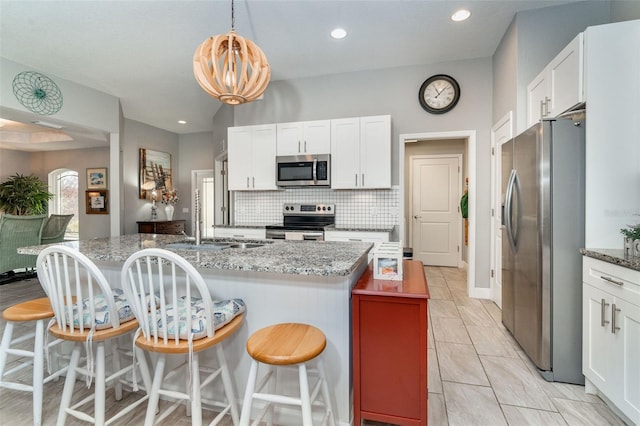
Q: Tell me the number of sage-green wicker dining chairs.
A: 2